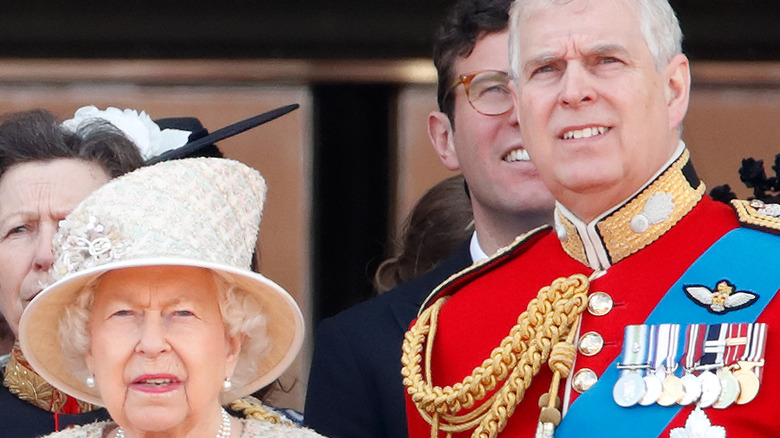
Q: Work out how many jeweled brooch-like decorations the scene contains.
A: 1